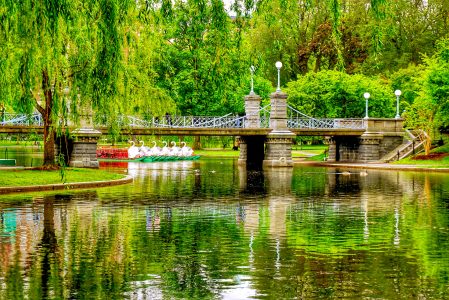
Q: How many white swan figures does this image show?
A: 6